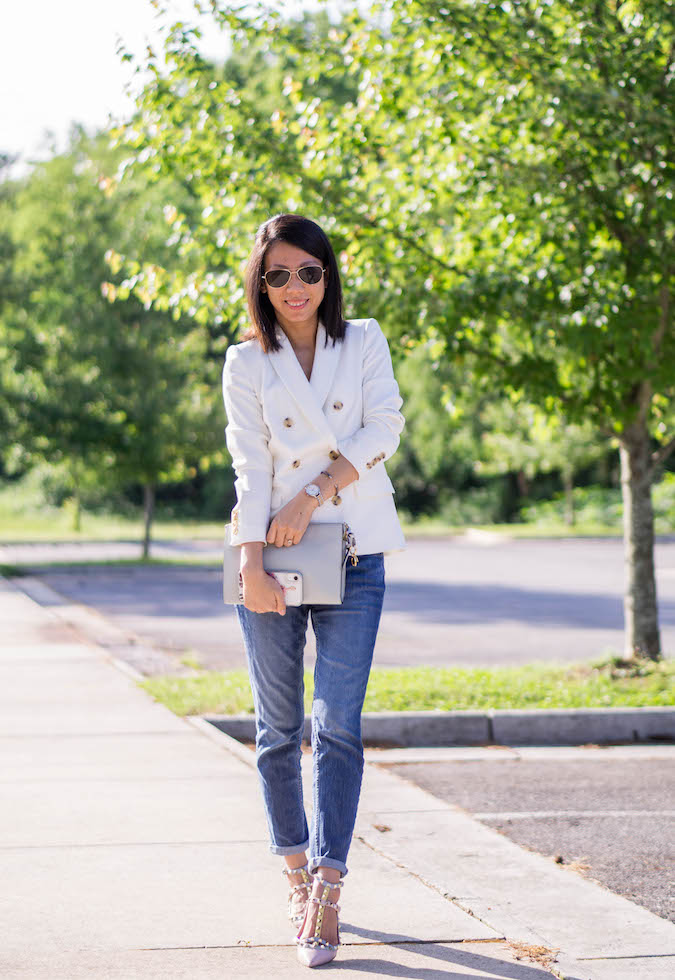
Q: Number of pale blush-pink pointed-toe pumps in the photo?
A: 2